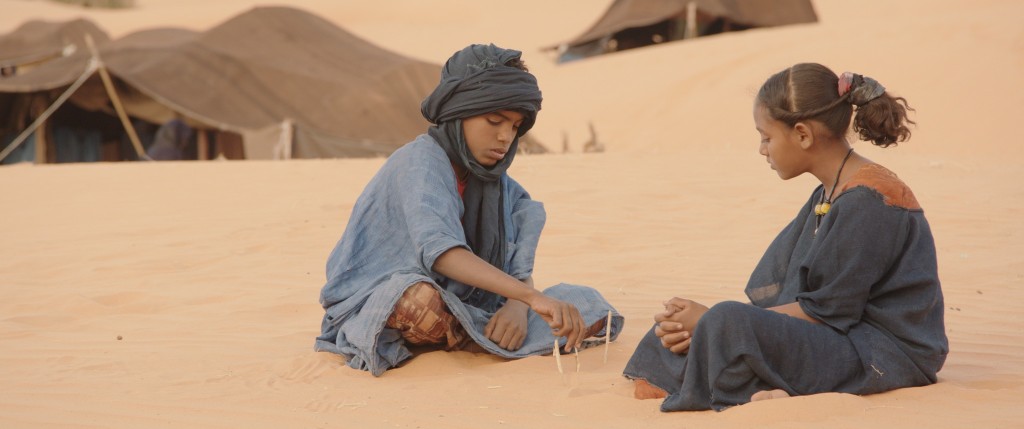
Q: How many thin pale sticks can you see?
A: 3